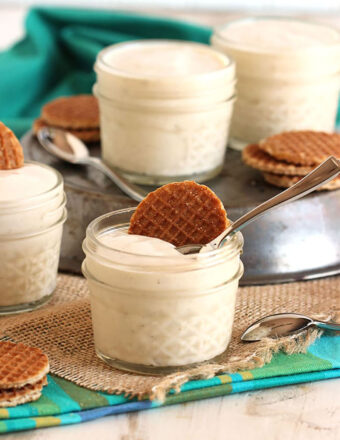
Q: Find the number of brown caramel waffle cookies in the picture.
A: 9